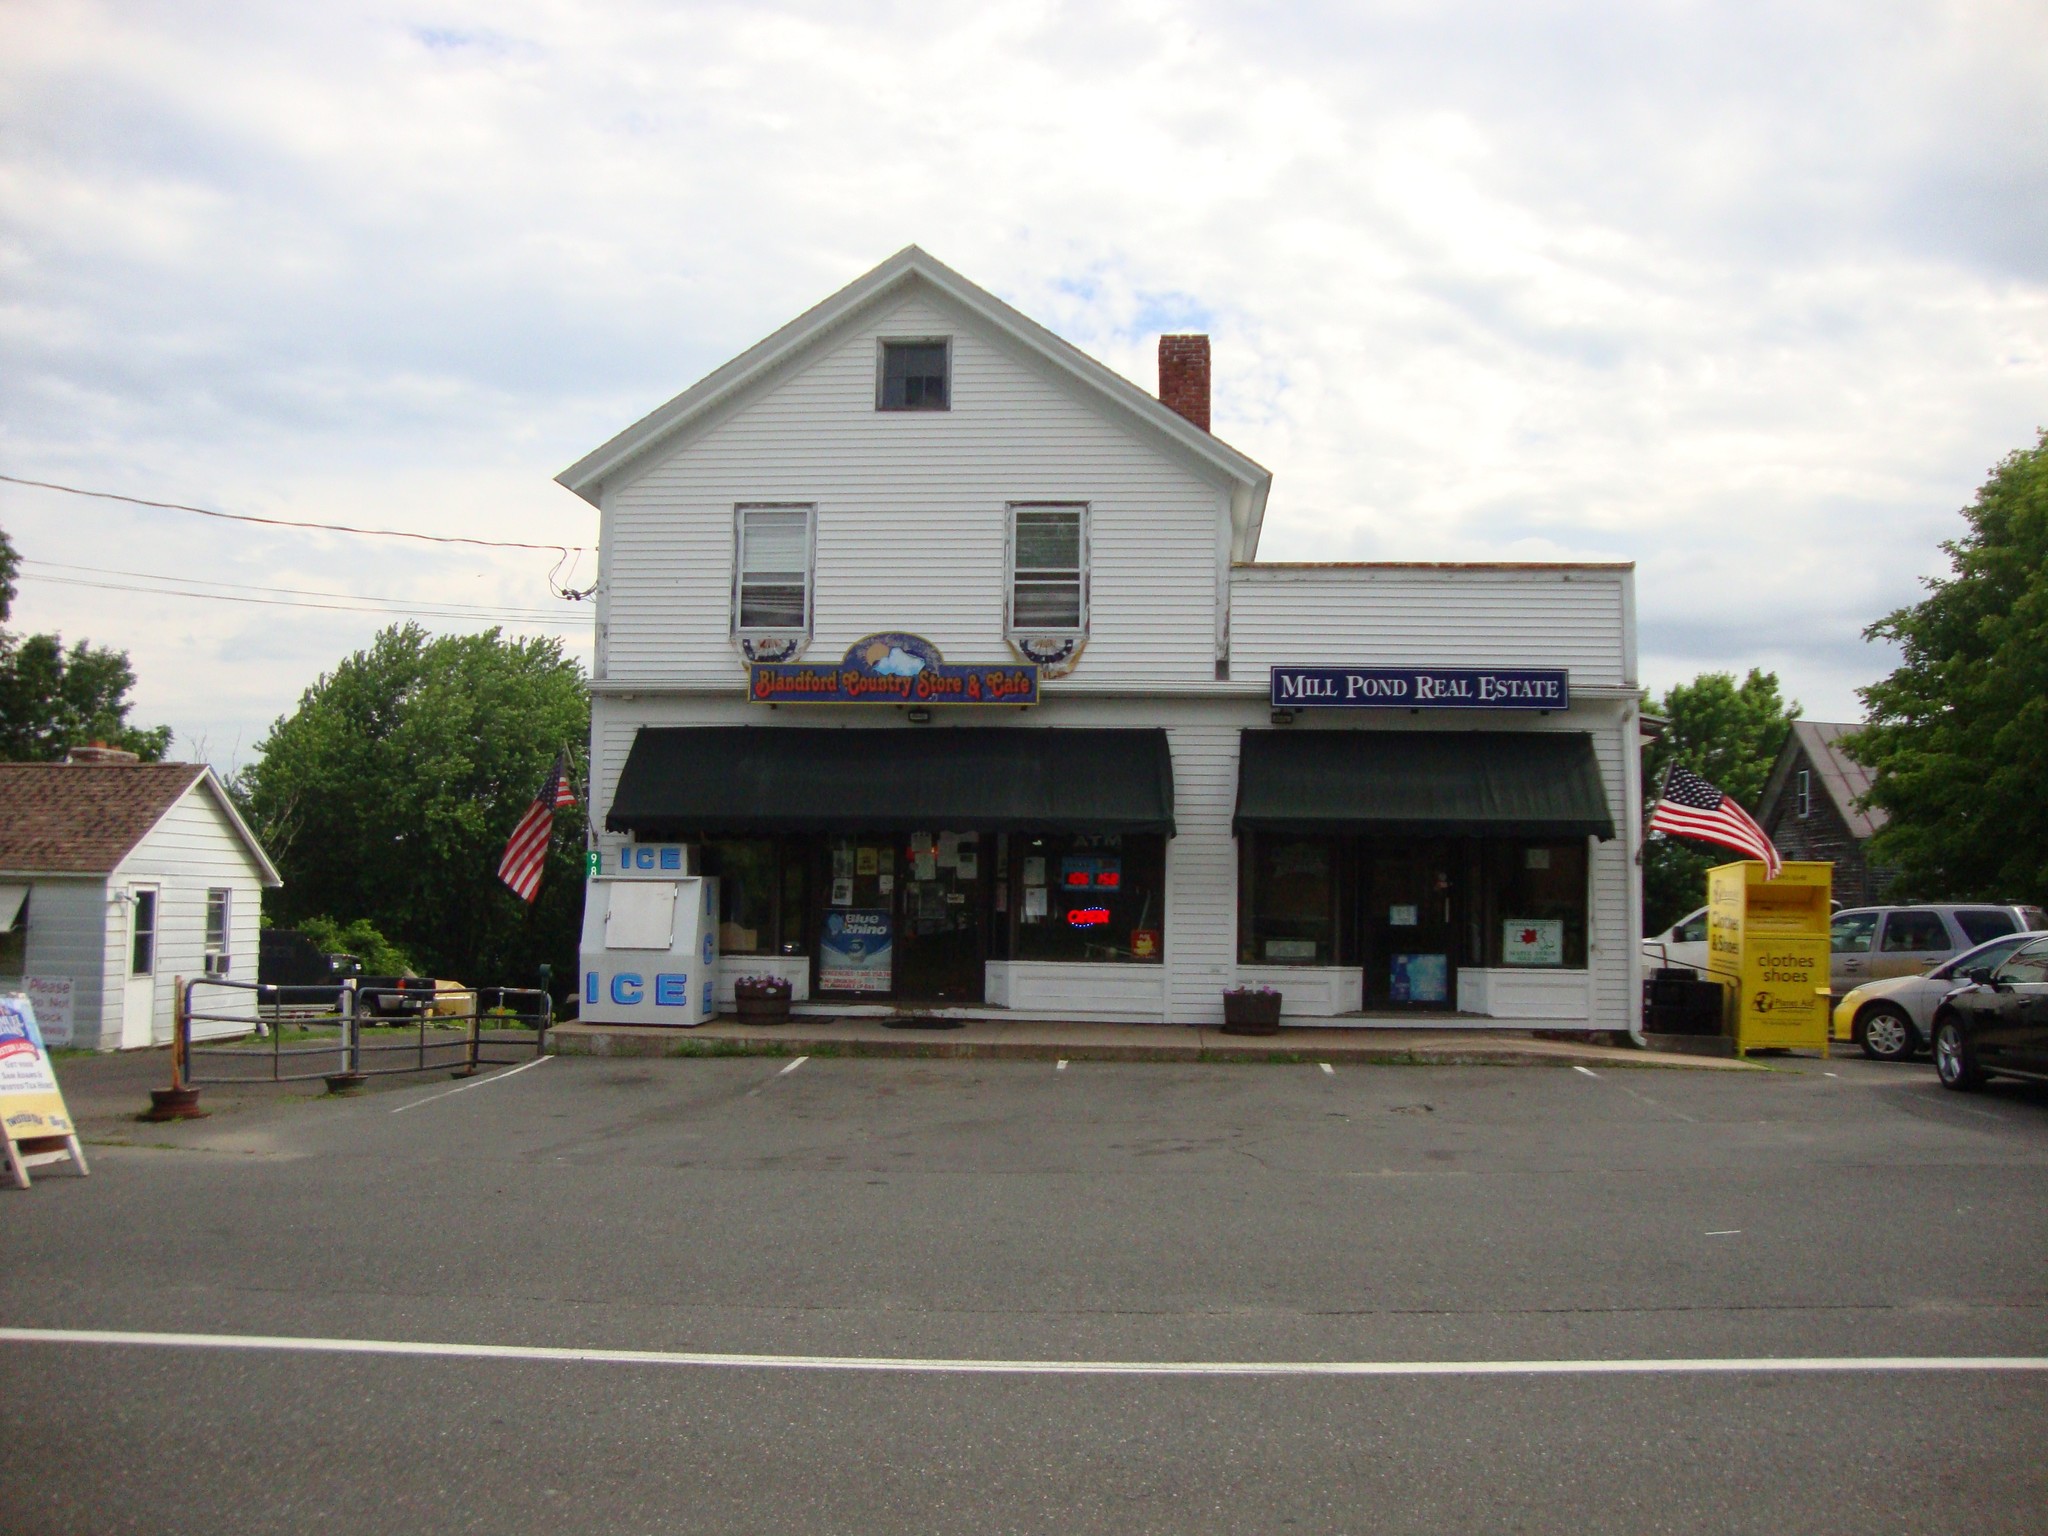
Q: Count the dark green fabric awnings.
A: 2